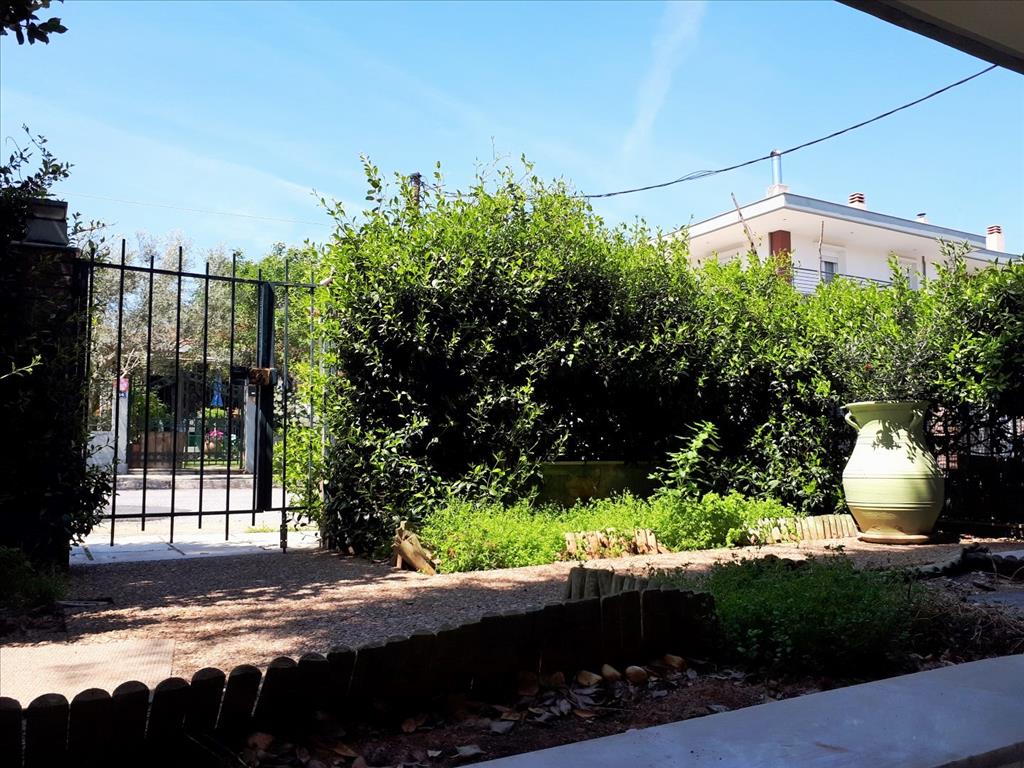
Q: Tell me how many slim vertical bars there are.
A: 9